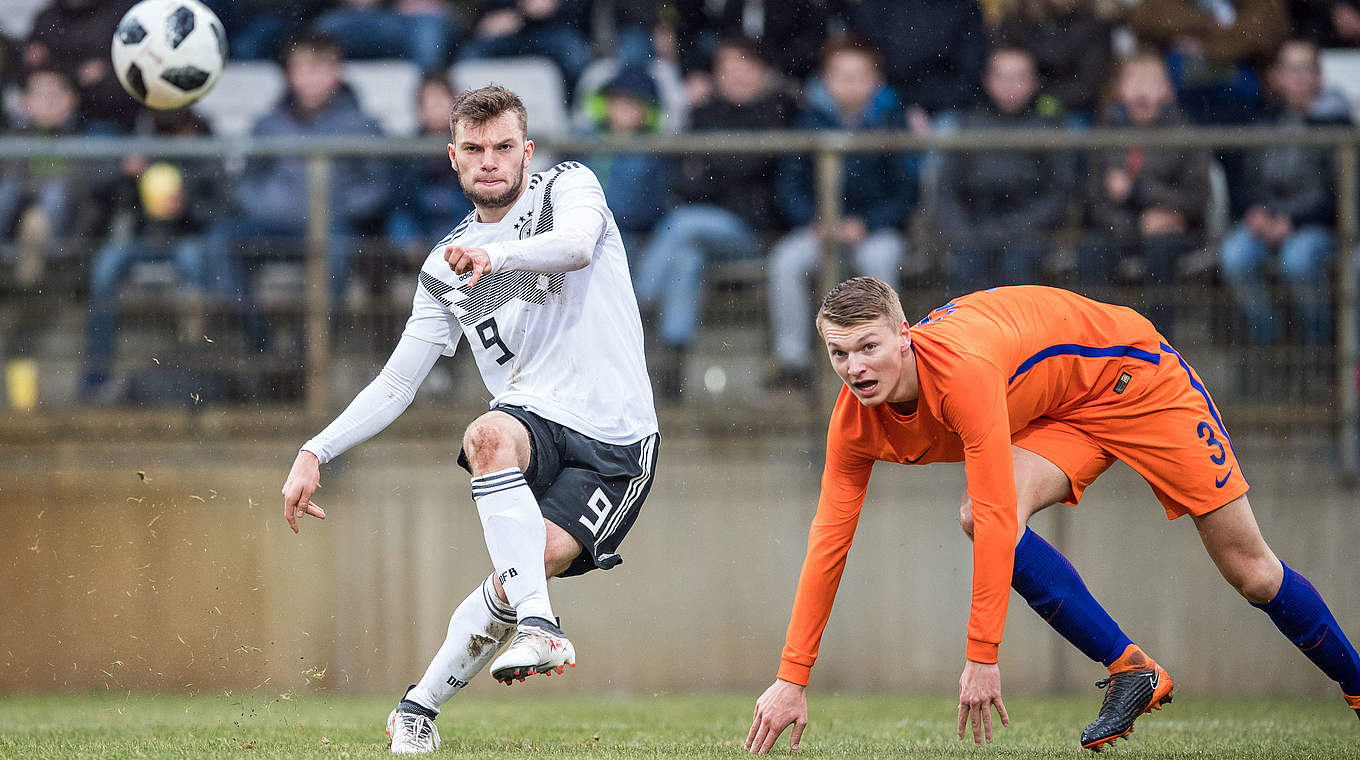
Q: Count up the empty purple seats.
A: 0